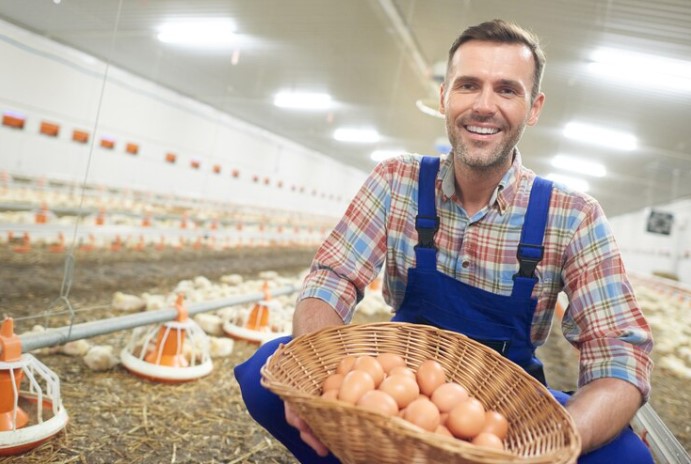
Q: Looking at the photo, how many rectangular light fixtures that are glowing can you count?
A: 8